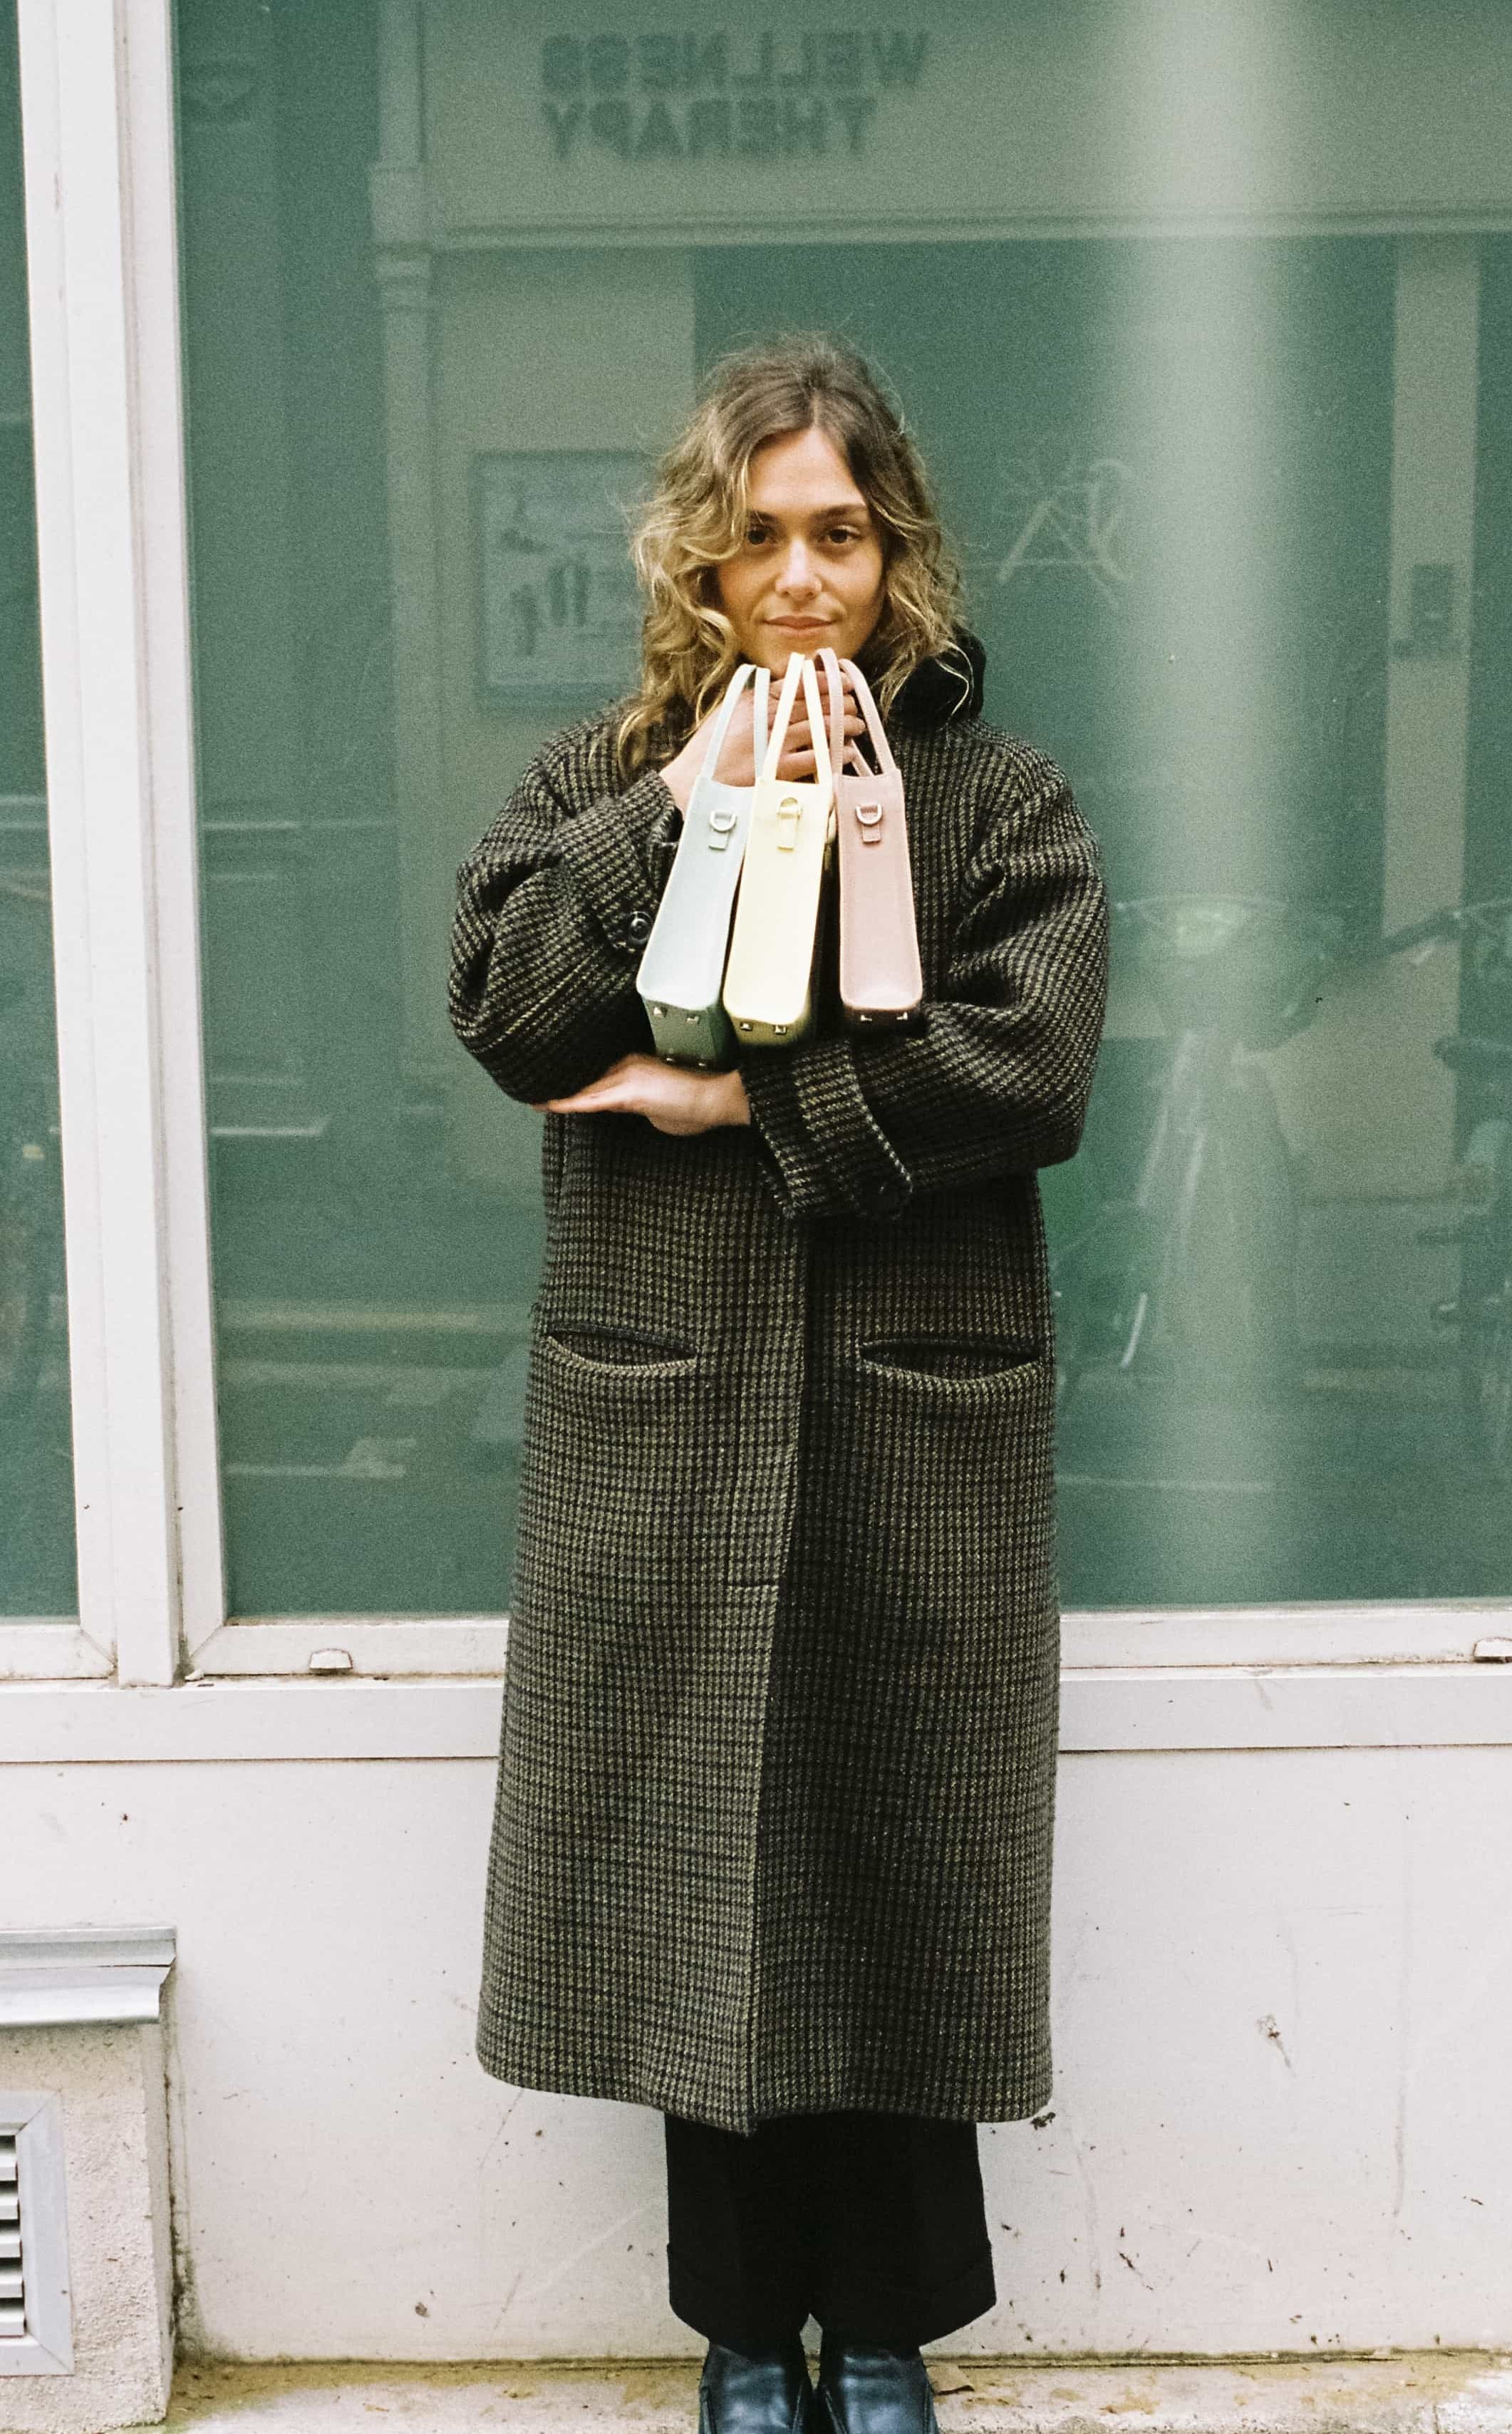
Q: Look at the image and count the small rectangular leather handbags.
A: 3